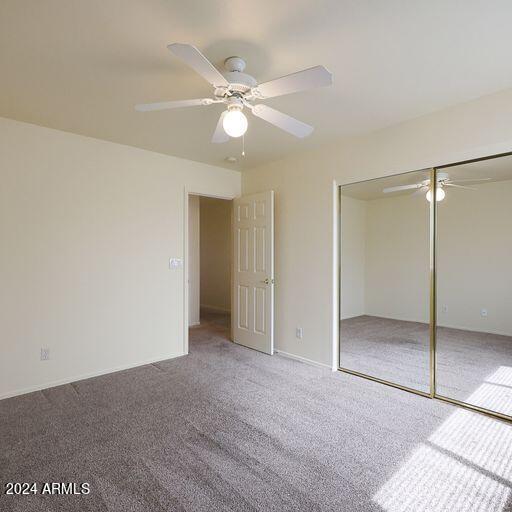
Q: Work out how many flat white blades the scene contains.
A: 5